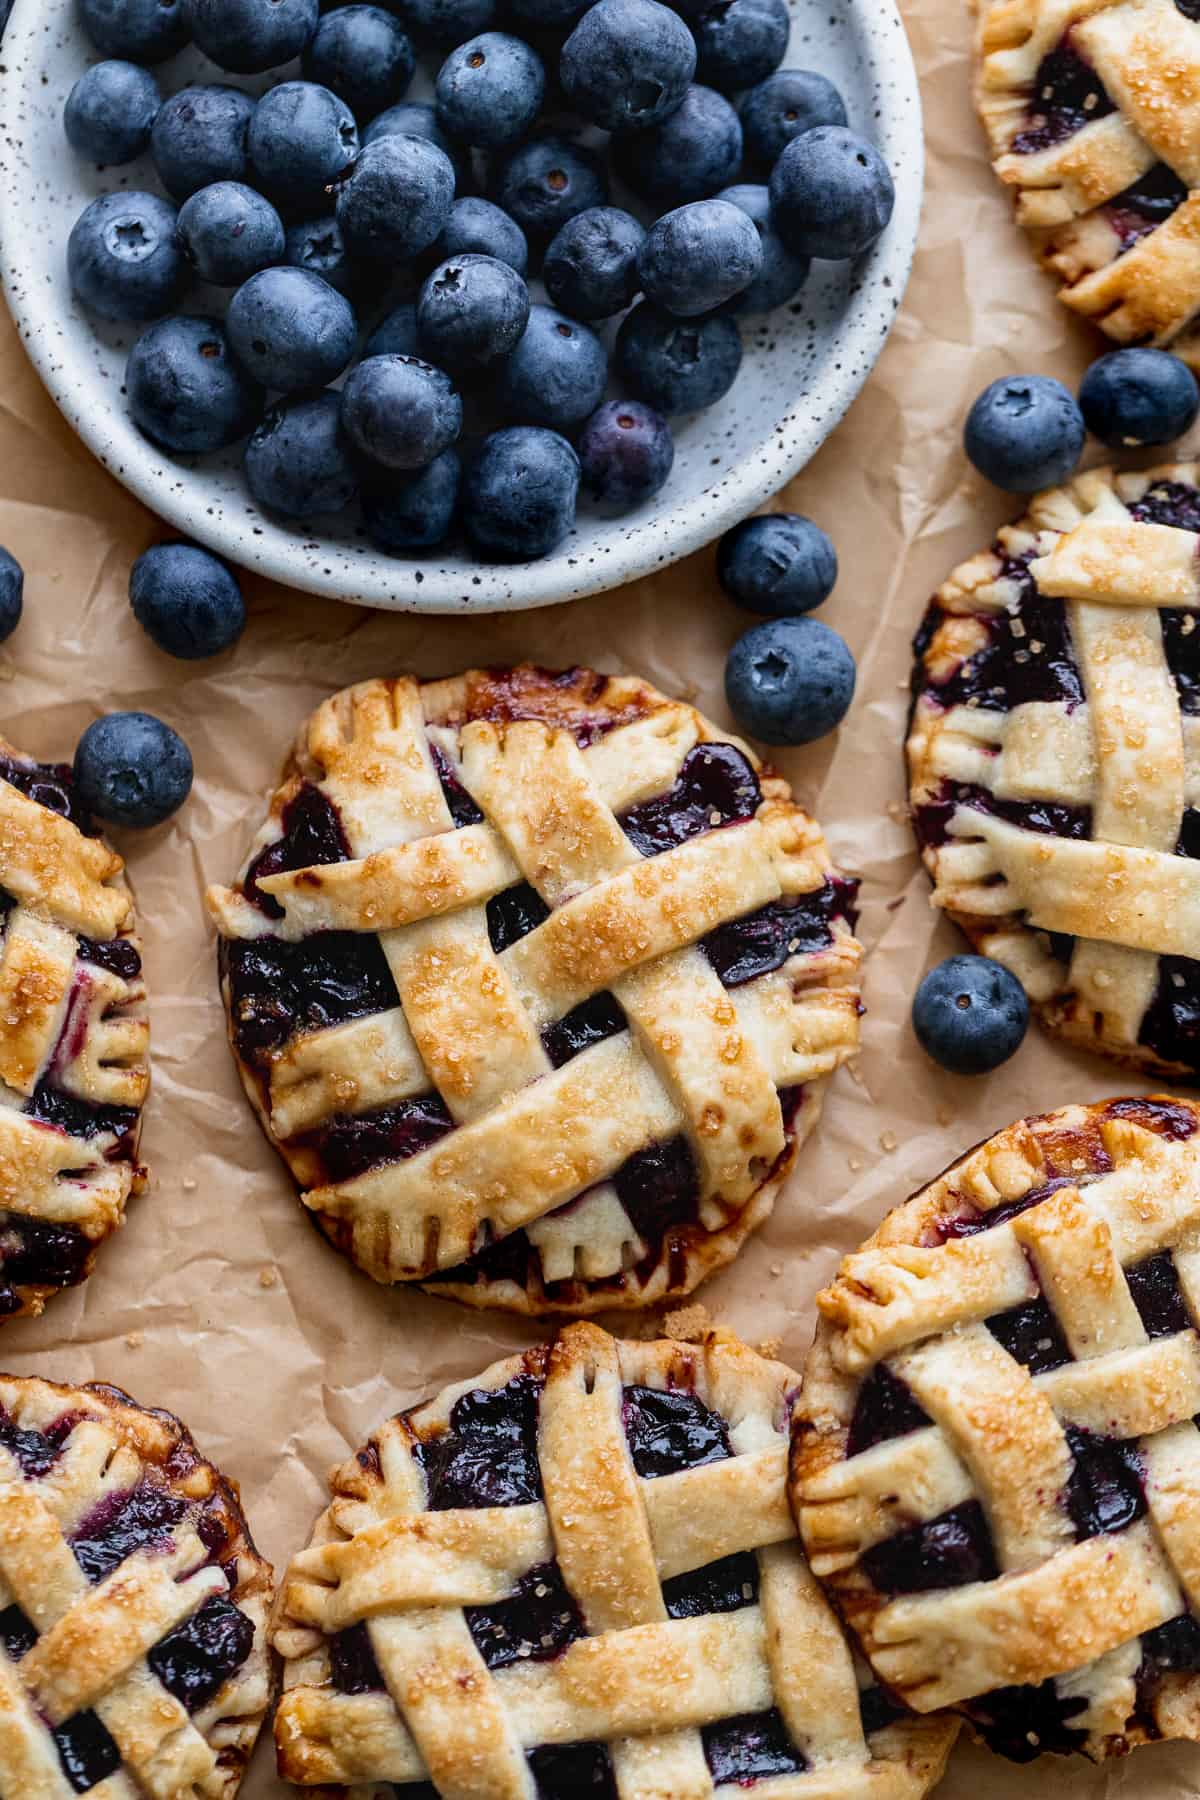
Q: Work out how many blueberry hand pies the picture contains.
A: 7